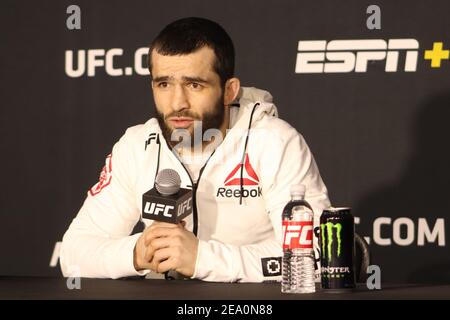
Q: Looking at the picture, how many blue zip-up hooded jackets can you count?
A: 0